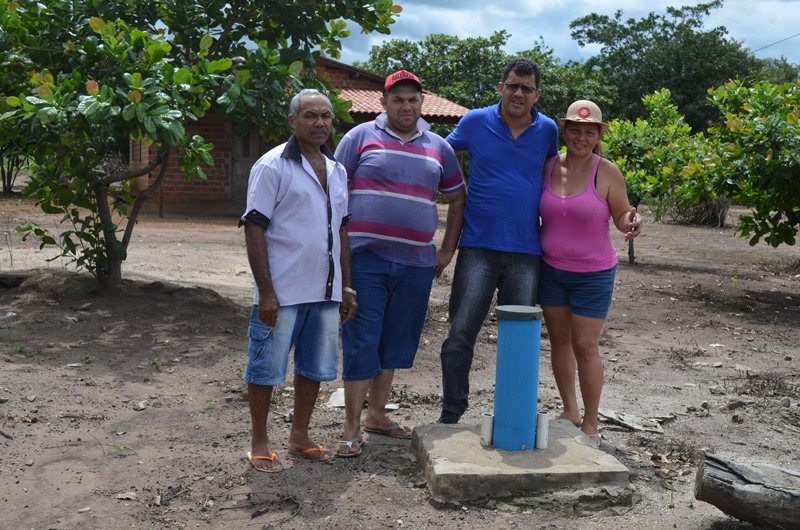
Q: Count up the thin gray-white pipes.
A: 2